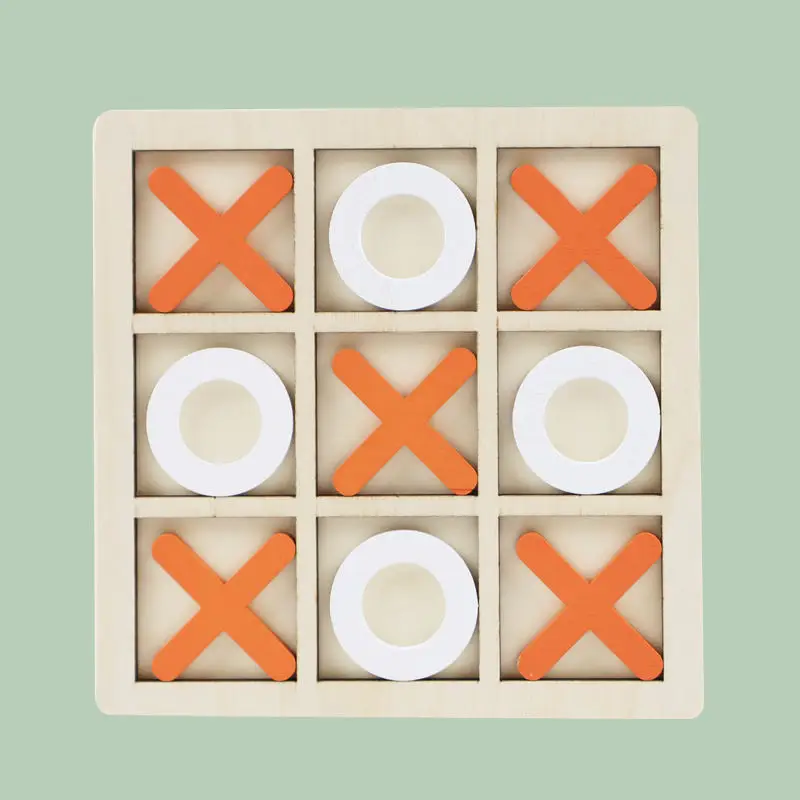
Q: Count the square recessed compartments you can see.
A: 9